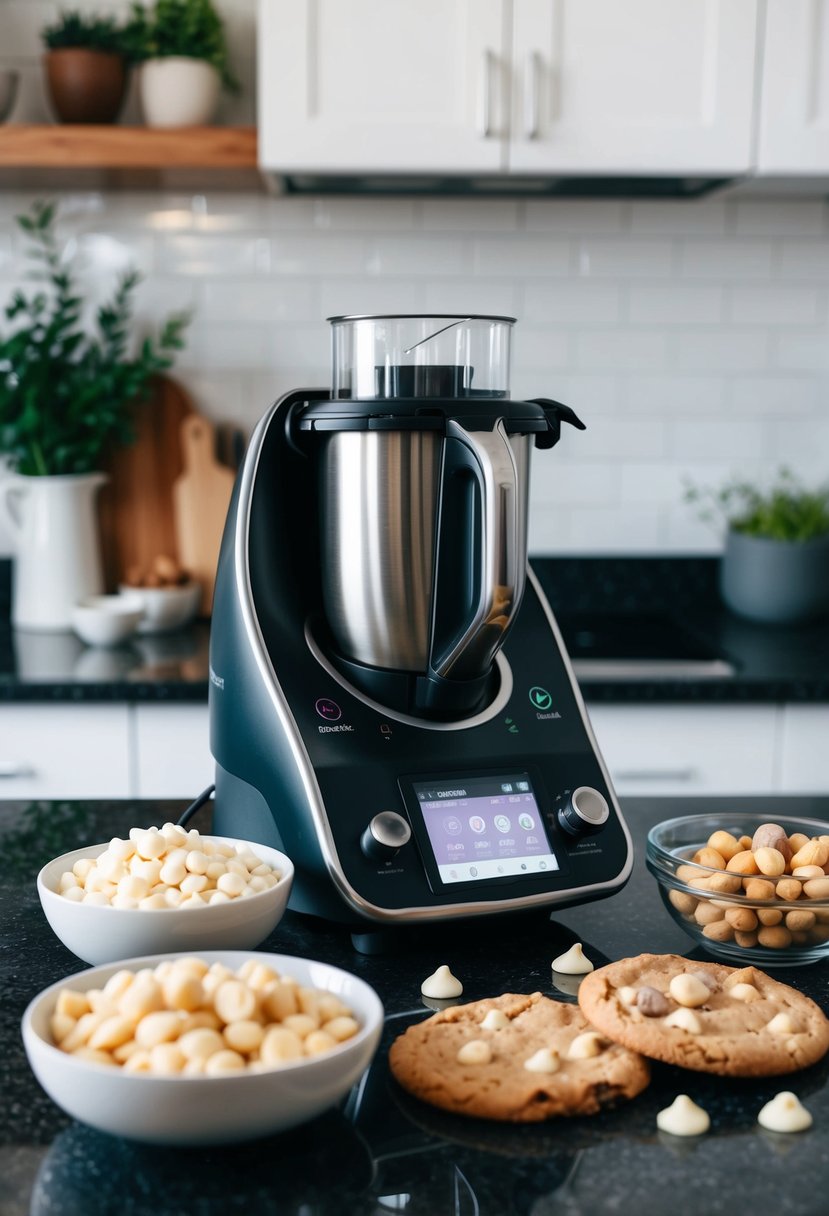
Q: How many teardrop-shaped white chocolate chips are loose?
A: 4